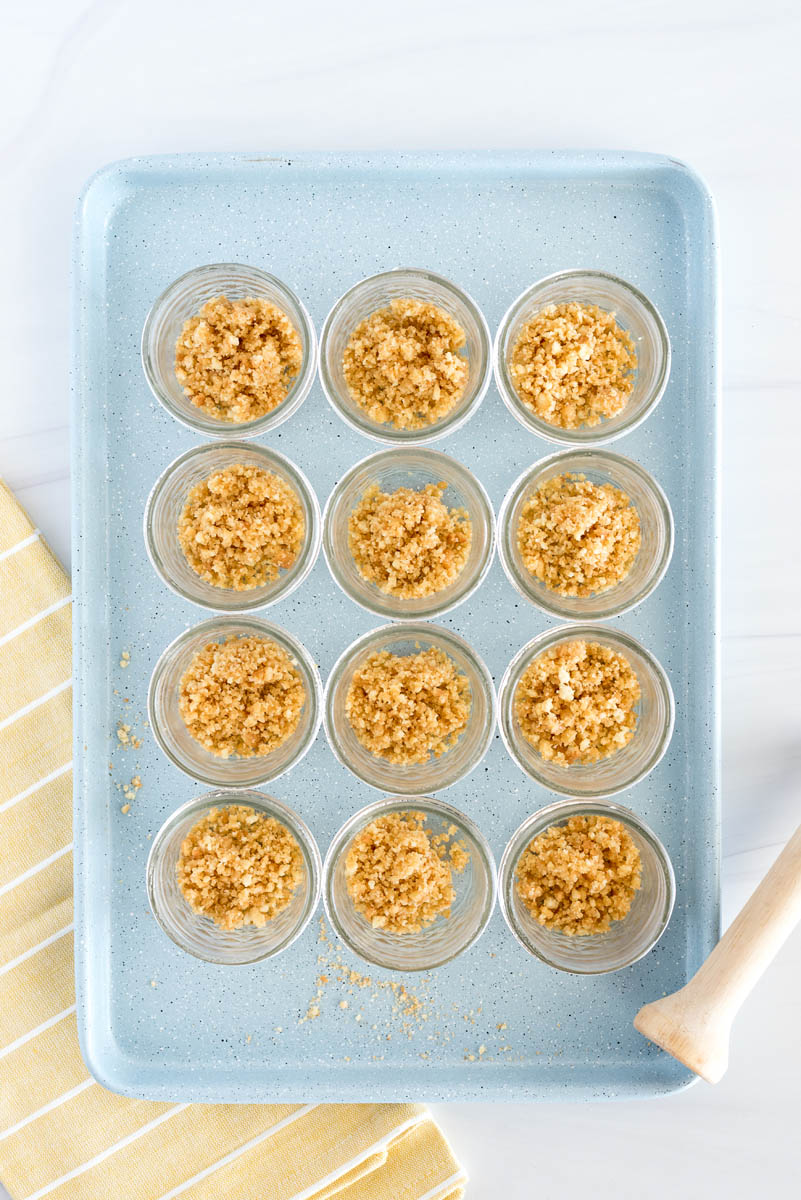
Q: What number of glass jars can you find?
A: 12